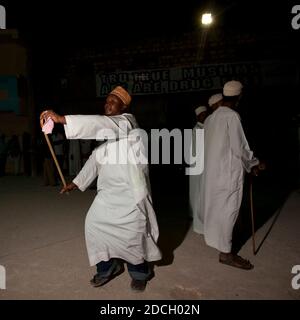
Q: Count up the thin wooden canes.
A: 2